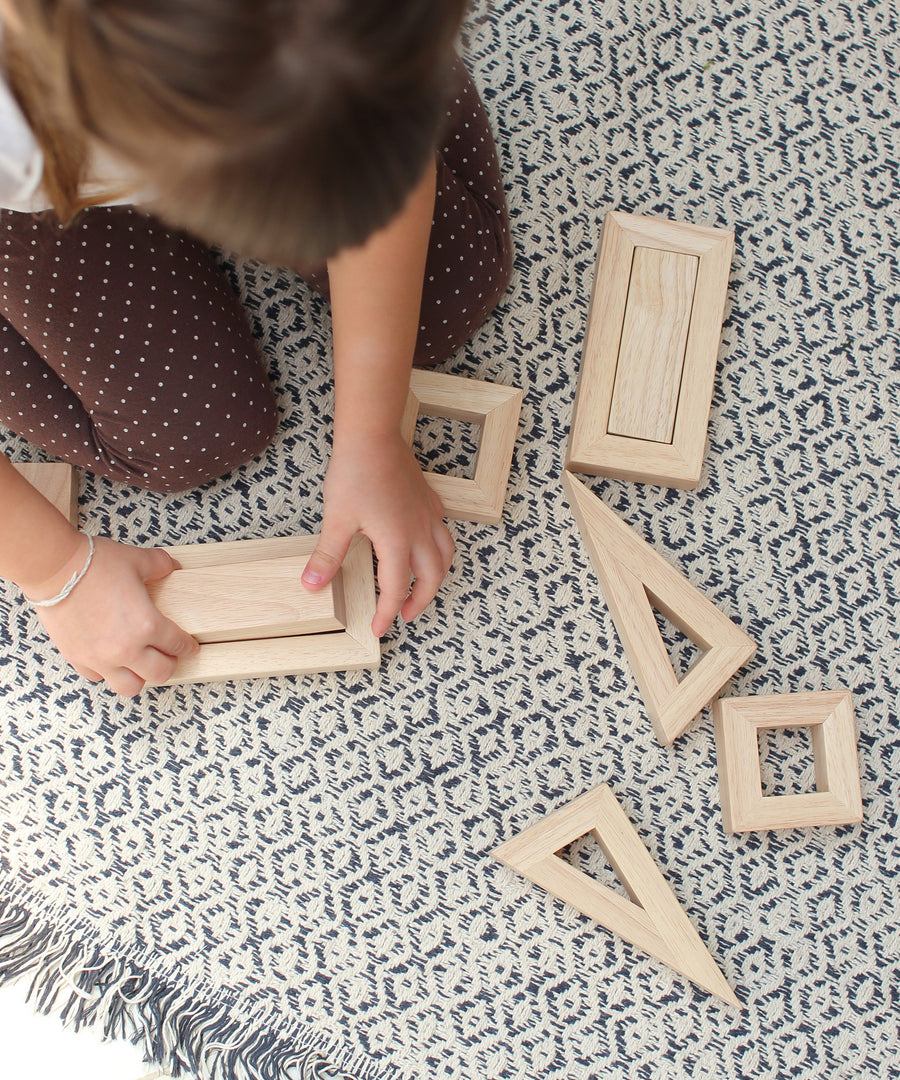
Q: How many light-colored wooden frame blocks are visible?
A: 6